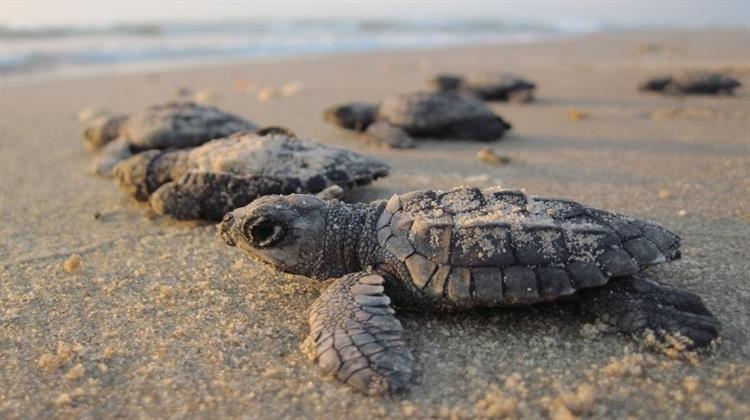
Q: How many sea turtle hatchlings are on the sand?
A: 6